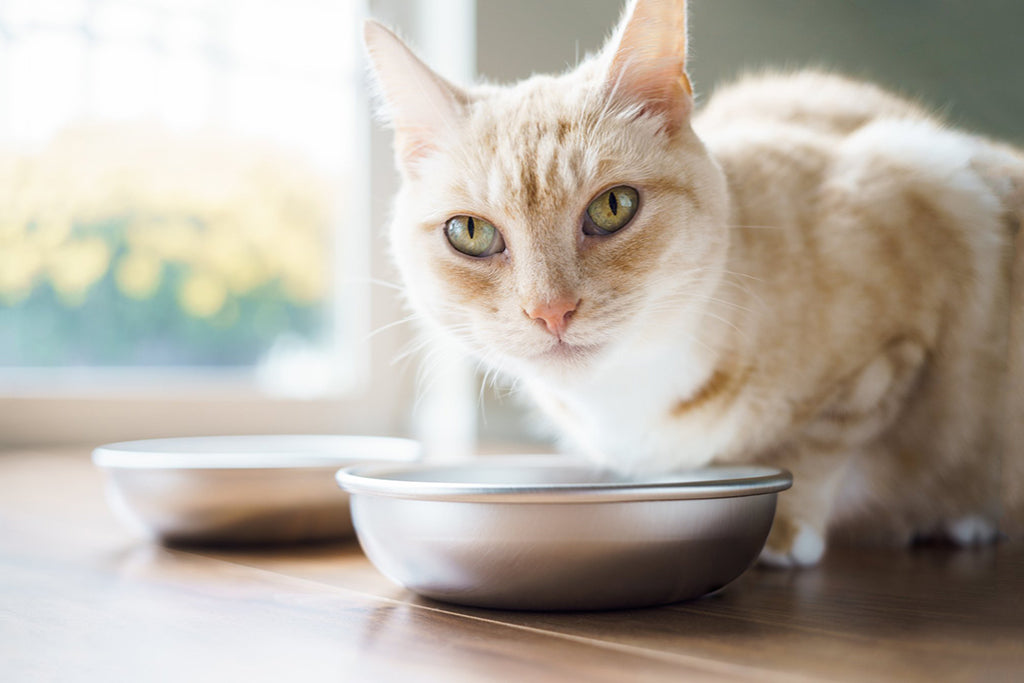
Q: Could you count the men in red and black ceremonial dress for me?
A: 0